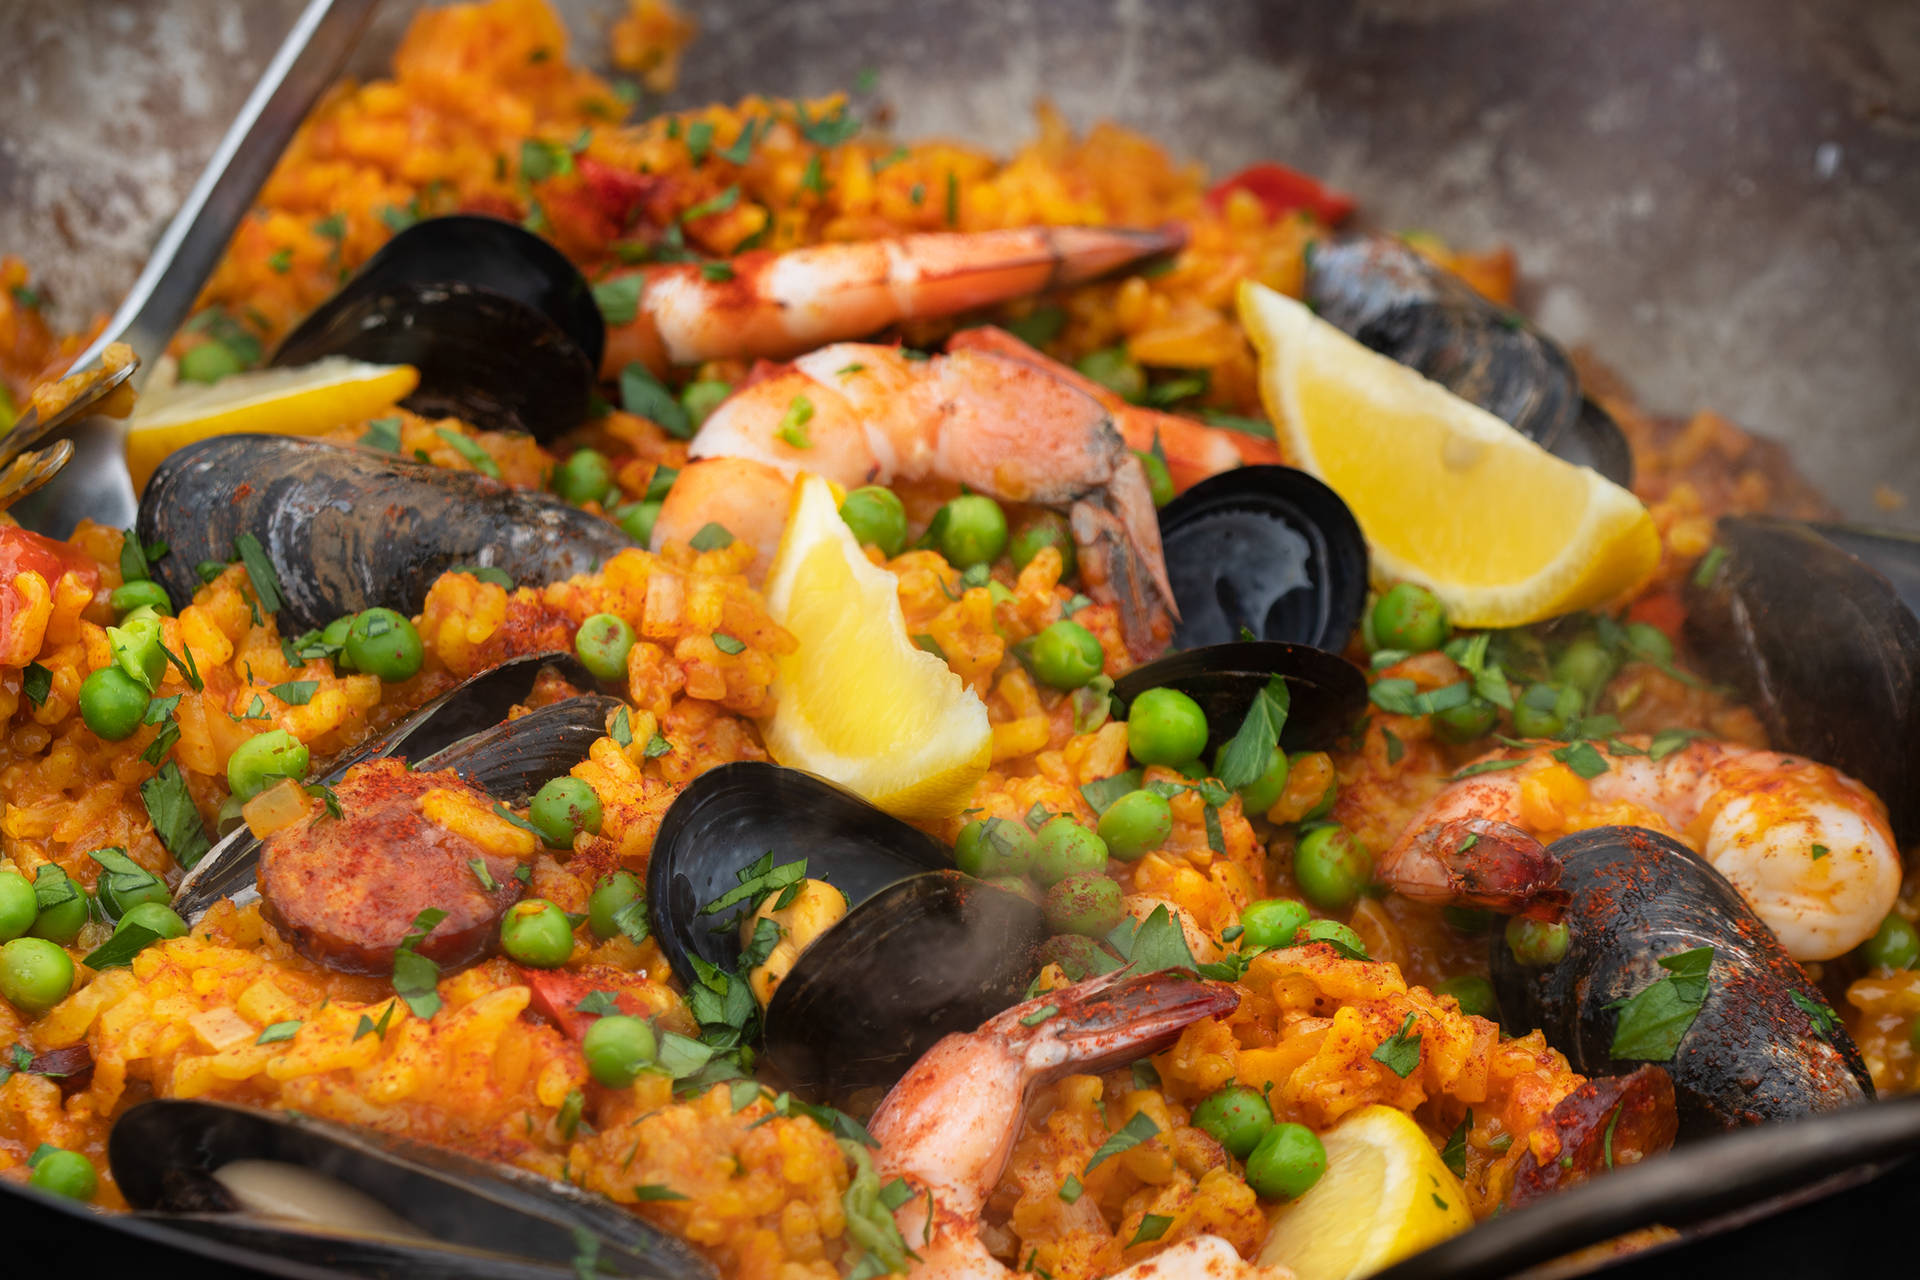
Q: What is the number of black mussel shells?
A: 9